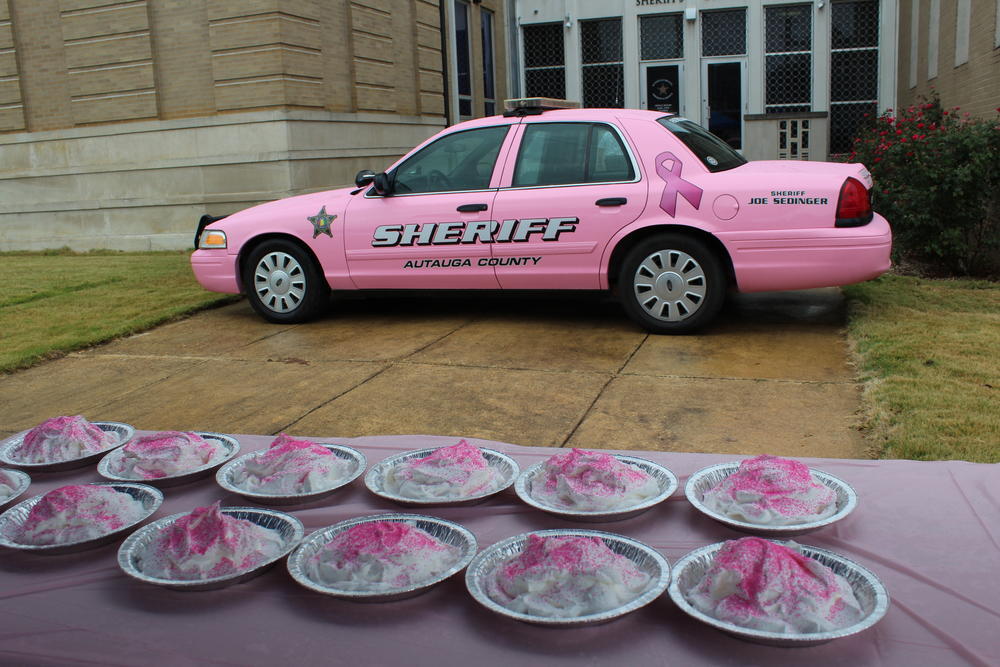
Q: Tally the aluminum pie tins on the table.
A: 12